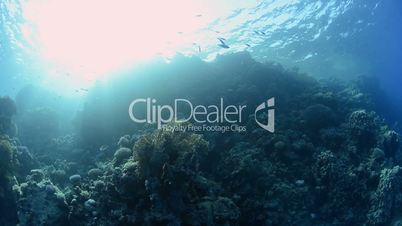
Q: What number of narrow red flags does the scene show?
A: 0